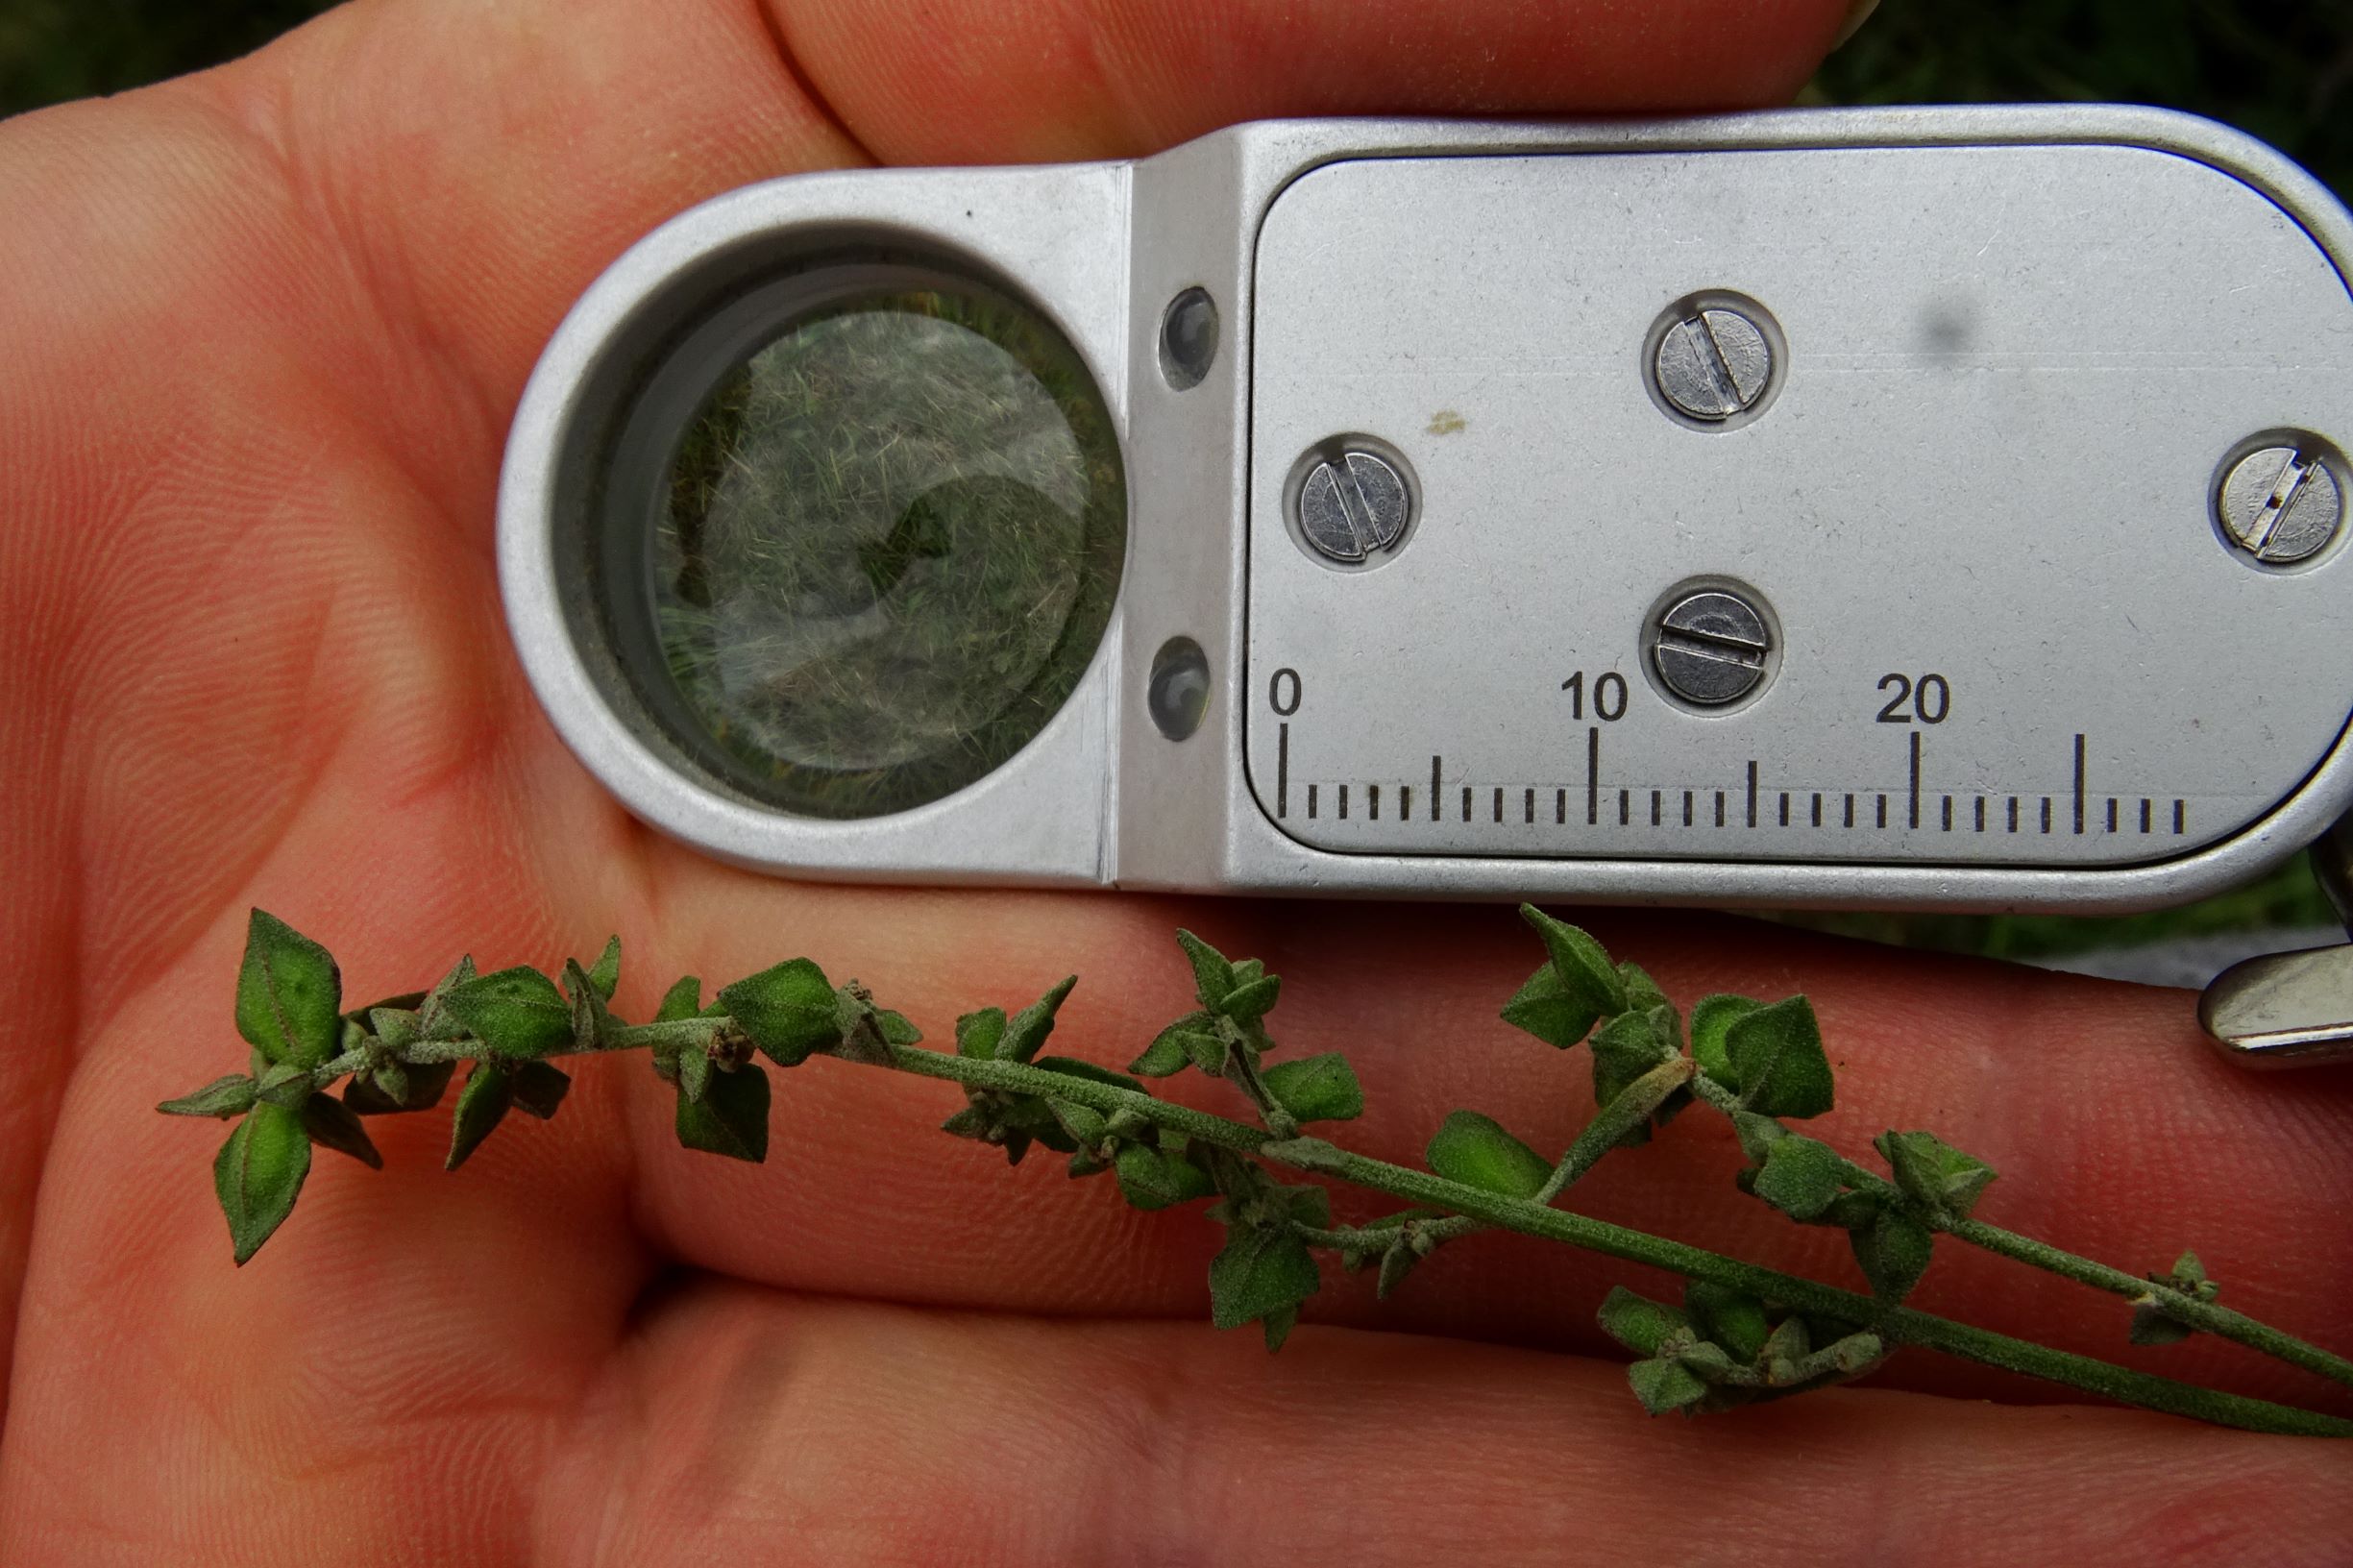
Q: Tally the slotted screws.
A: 4